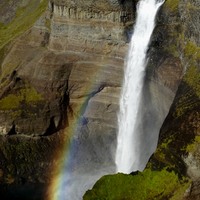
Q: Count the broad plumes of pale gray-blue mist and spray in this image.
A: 1